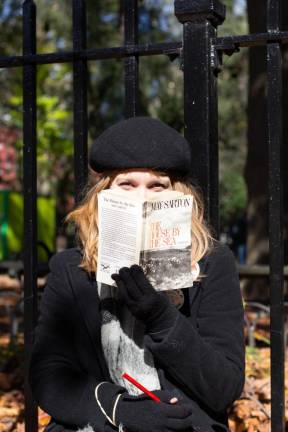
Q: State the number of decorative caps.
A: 1